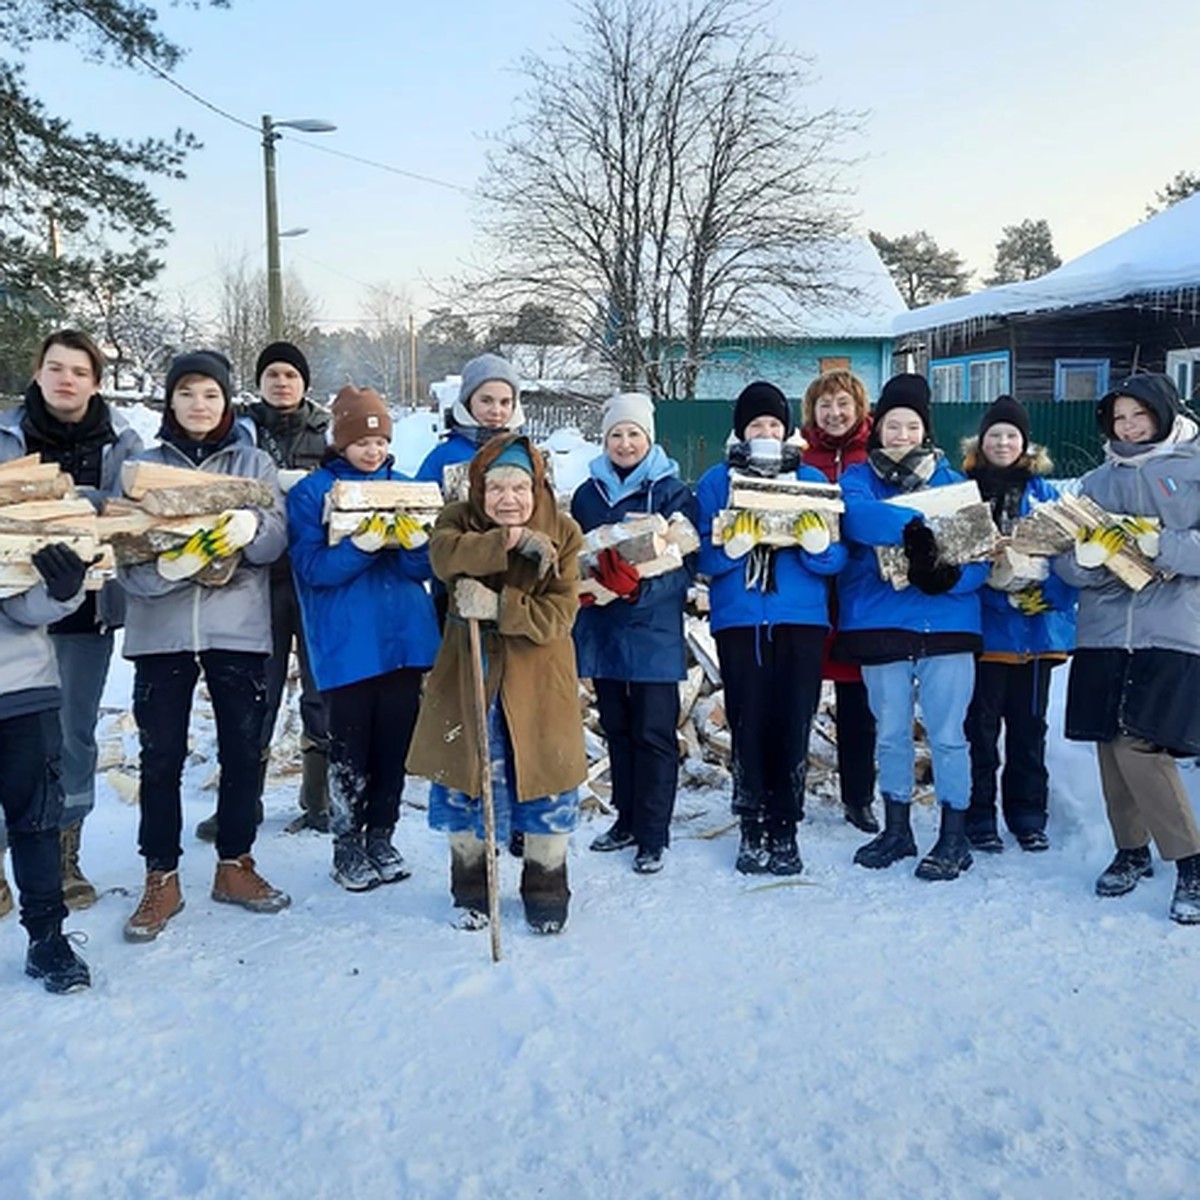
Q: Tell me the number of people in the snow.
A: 13